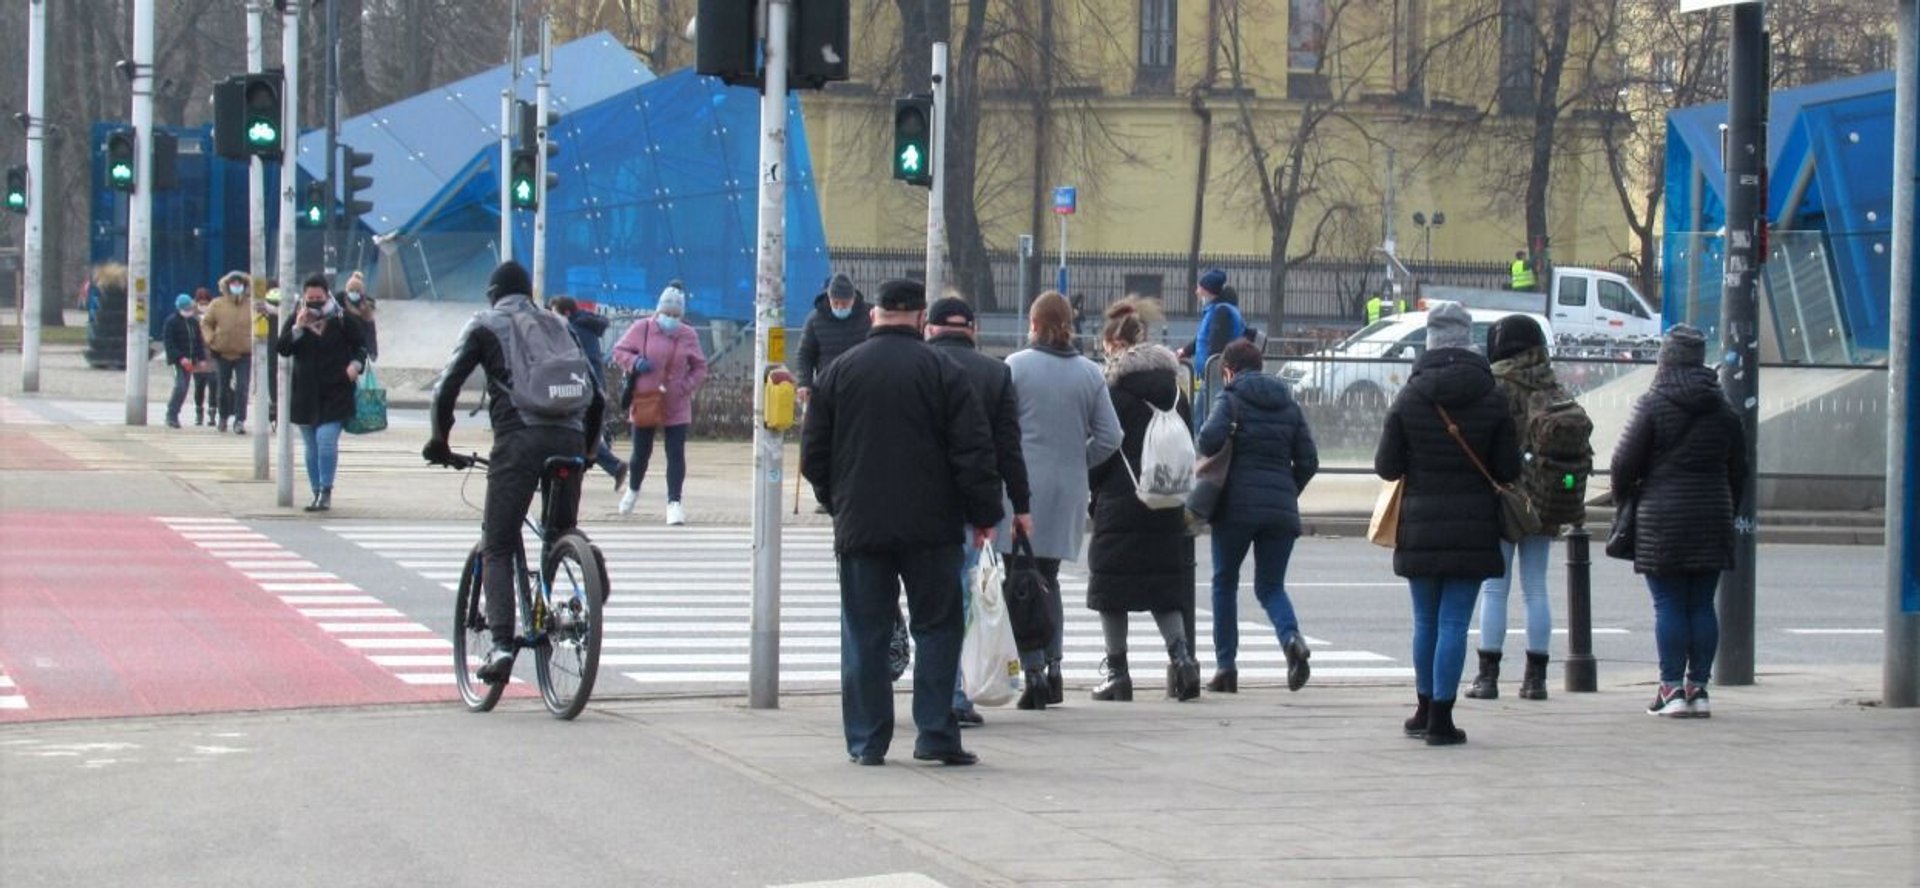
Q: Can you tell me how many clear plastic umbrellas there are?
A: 0